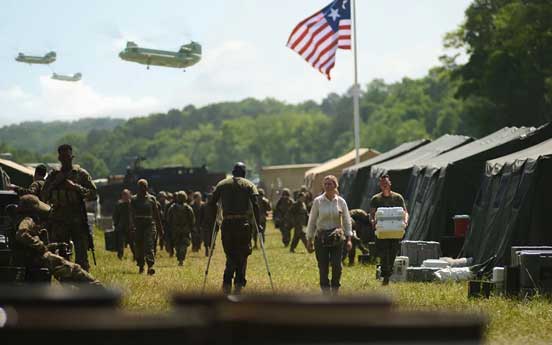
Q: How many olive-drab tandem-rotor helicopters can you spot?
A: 3